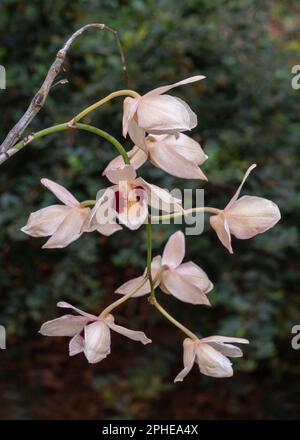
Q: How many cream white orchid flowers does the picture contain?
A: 8